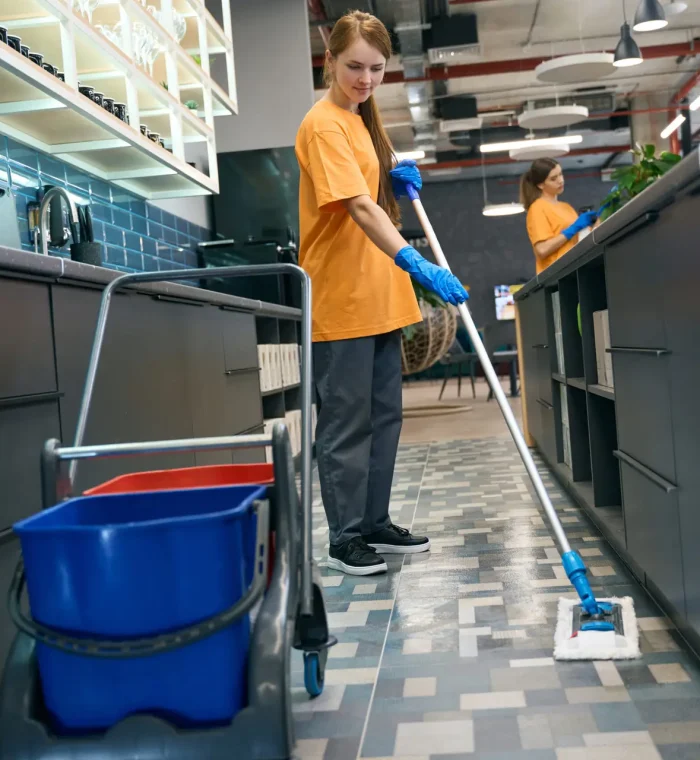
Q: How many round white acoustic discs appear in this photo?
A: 3